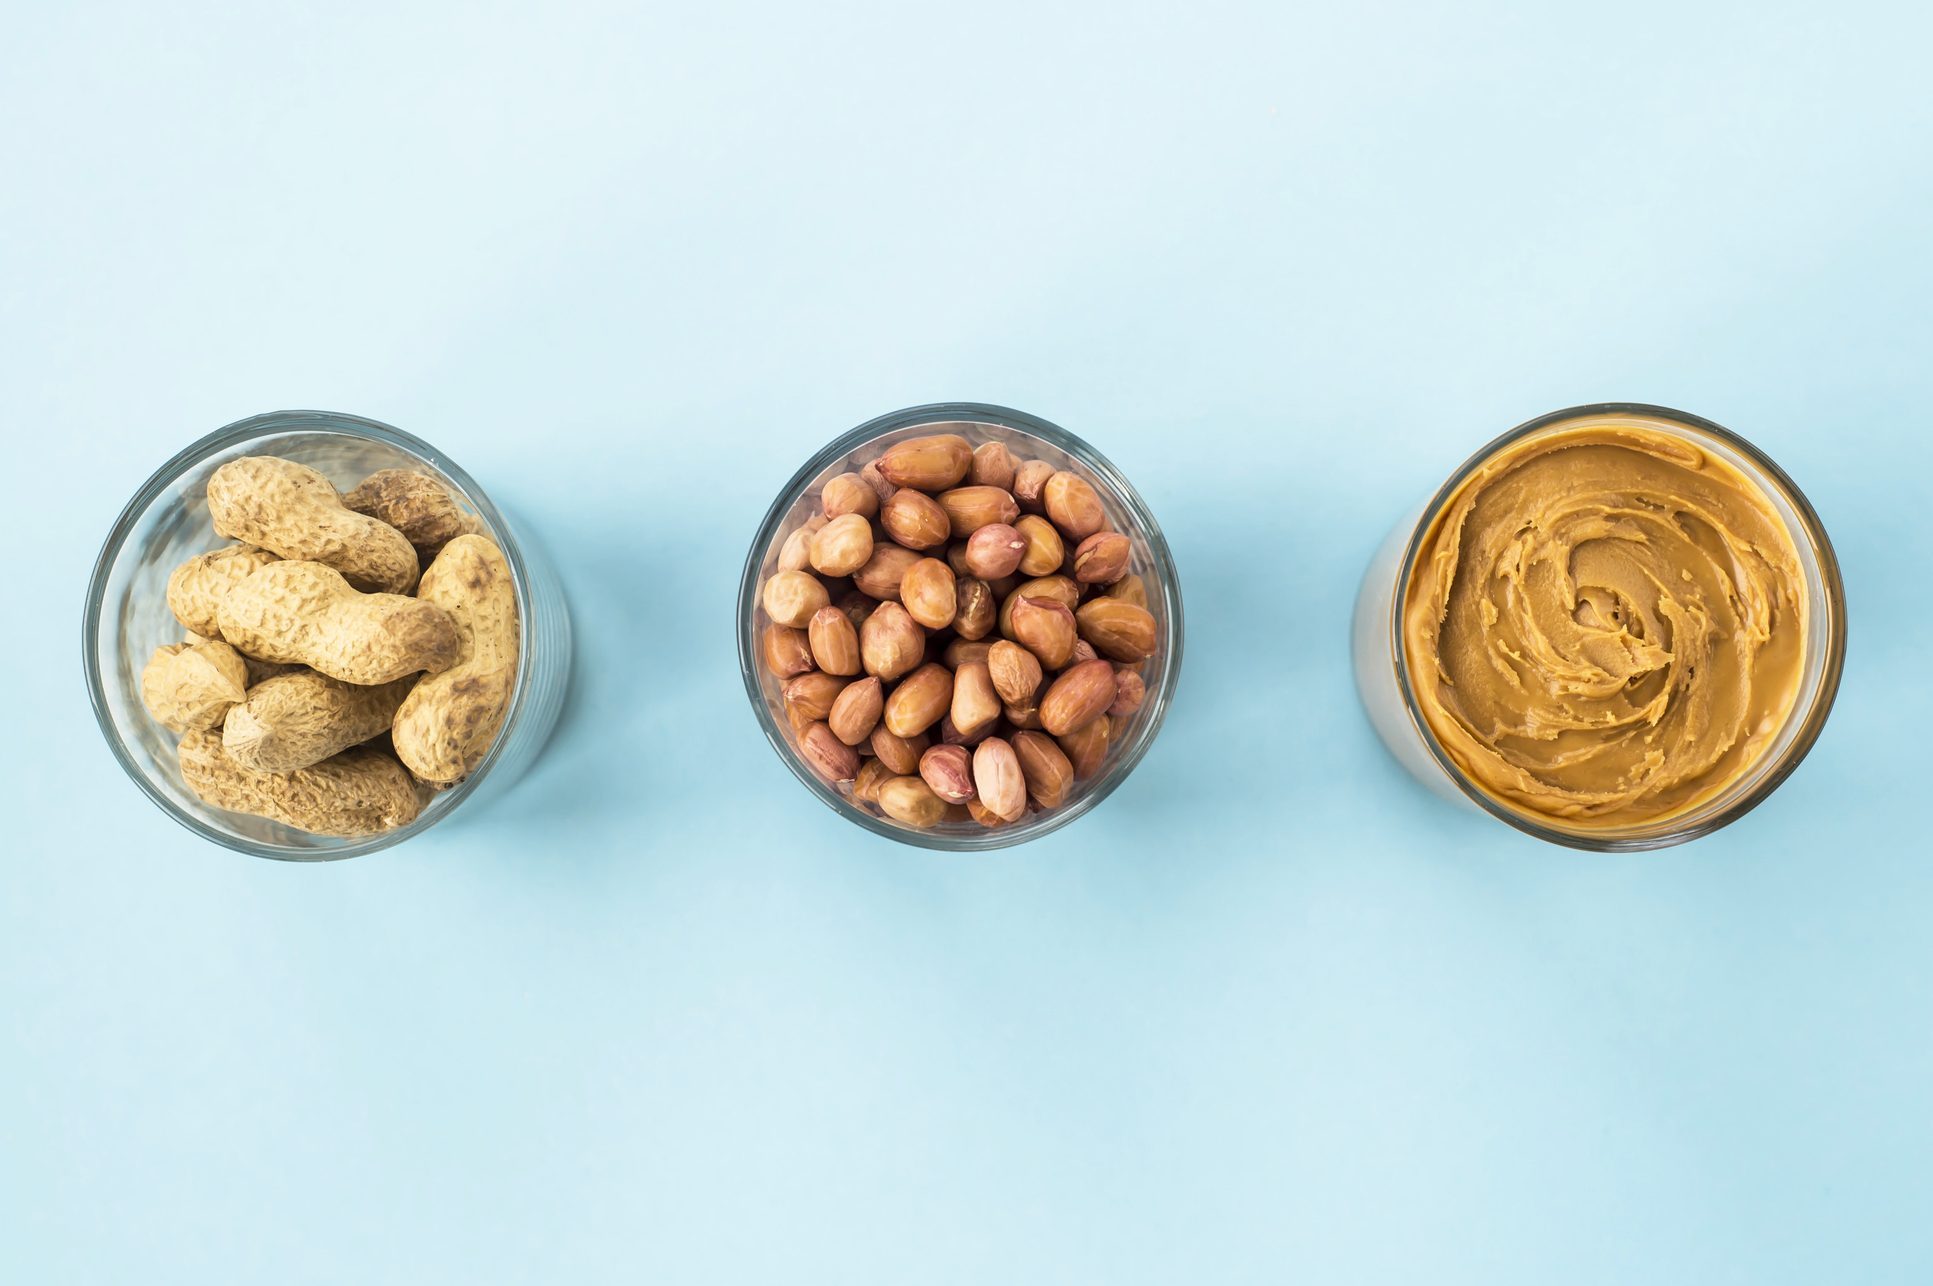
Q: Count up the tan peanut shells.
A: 8